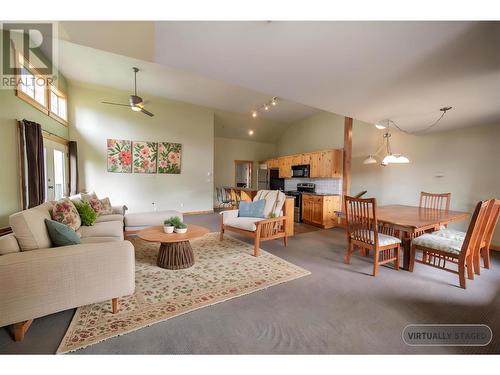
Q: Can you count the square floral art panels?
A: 3